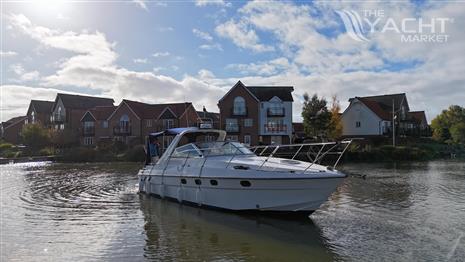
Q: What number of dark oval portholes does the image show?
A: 4